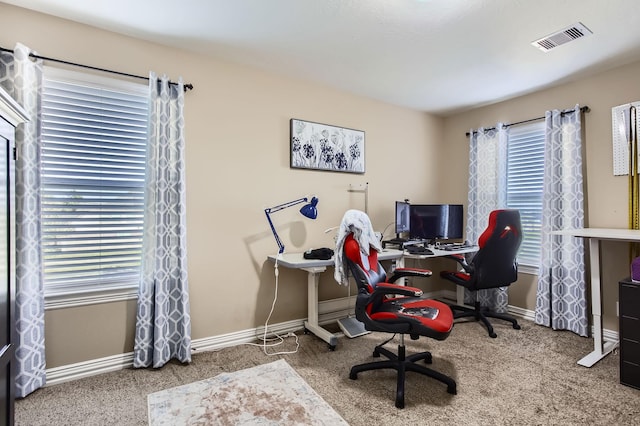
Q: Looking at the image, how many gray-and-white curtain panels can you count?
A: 4